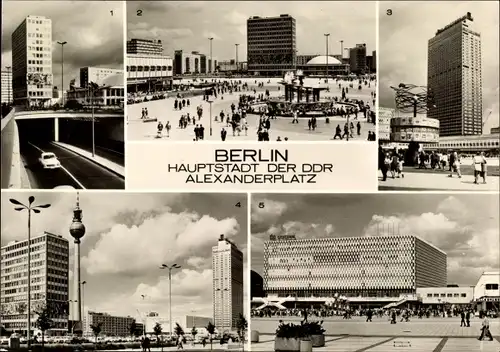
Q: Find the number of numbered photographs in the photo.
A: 5